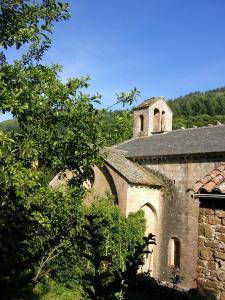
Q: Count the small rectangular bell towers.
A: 1